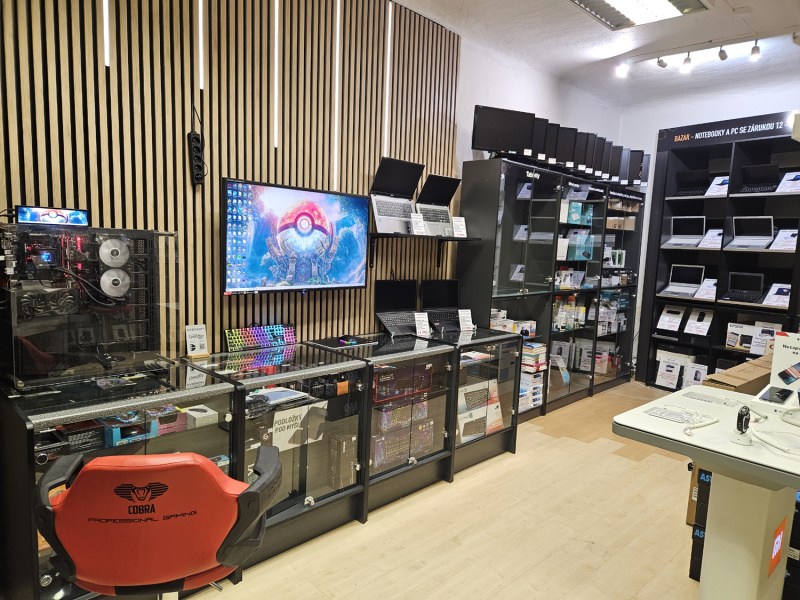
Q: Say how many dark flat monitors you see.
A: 12